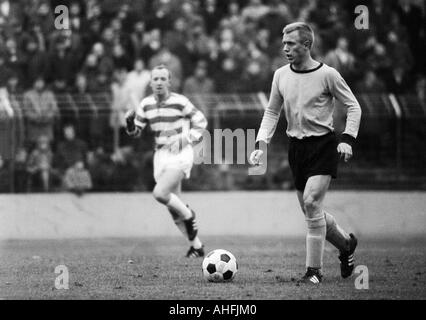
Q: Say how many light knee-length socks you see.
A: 4